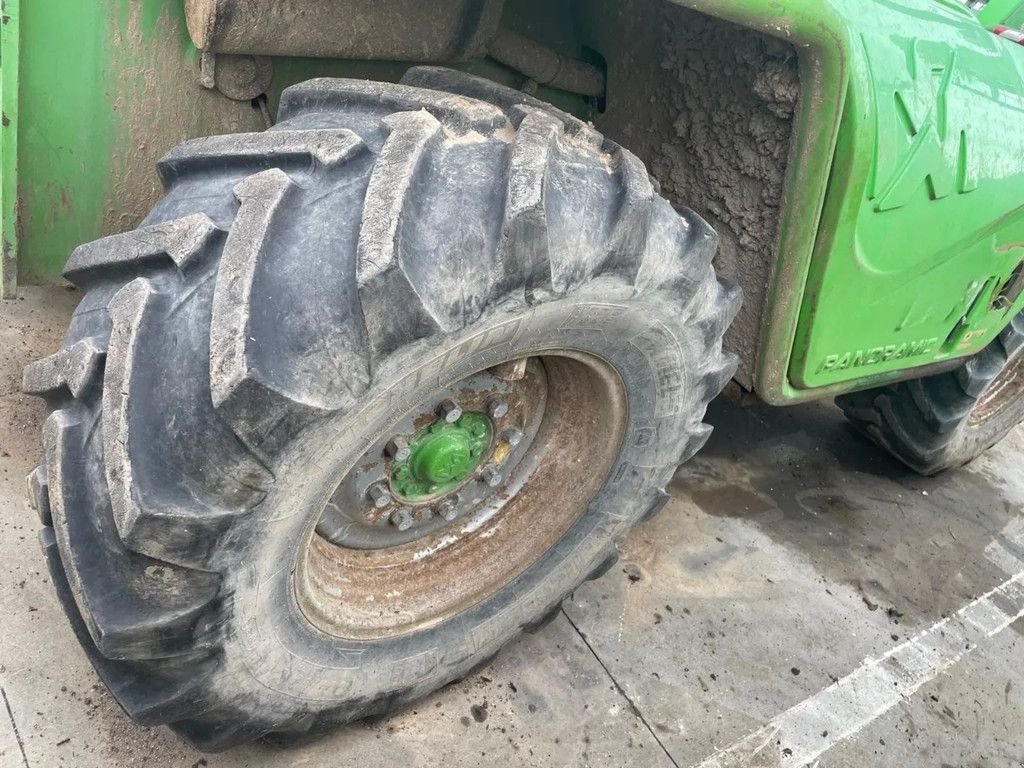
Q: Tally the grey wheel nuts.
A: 8